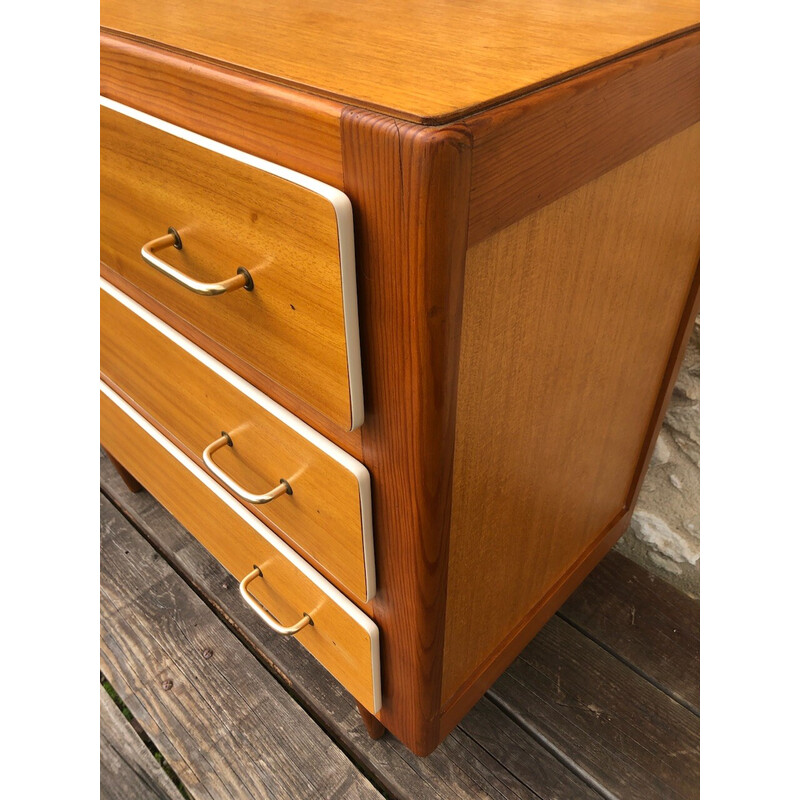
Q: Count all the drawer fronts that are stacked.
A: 3